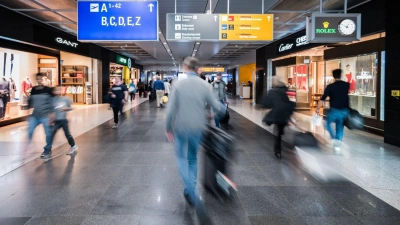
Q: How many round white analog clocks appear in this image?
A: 1